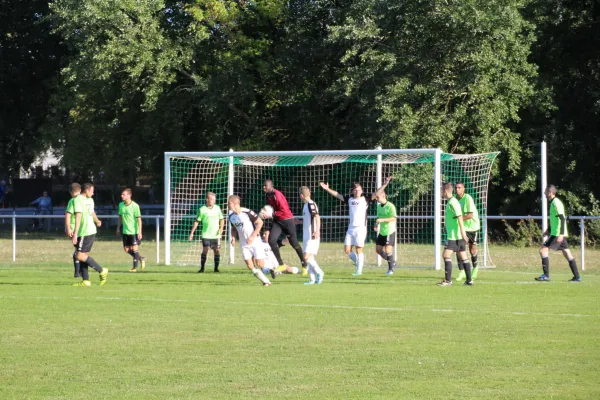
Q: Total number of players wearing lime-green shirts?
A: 8